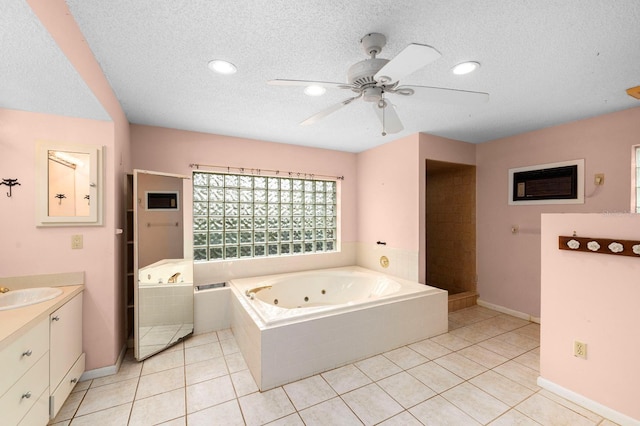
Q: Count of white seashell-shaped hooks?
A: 4